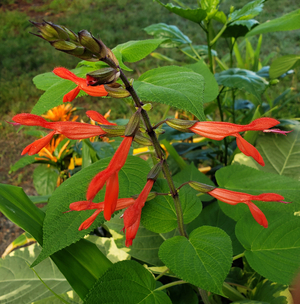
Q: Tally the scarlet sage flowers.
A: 8